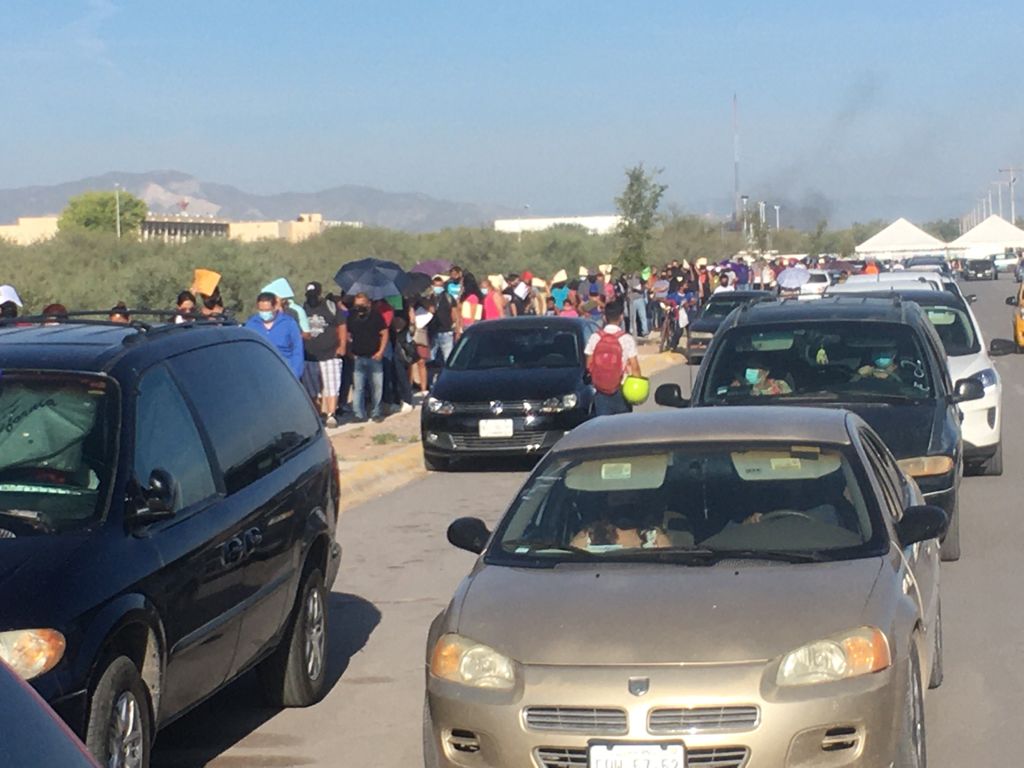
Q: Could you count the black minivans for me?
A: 2